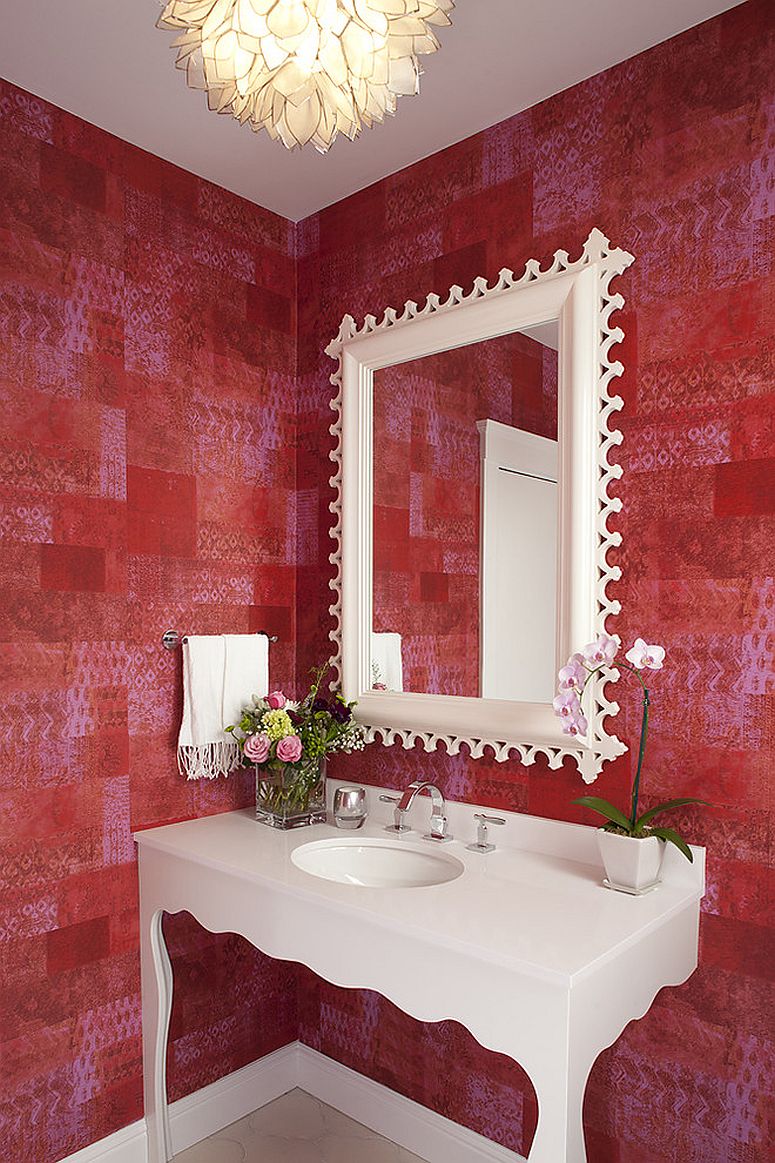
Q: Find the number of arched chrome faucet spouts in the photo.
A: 1